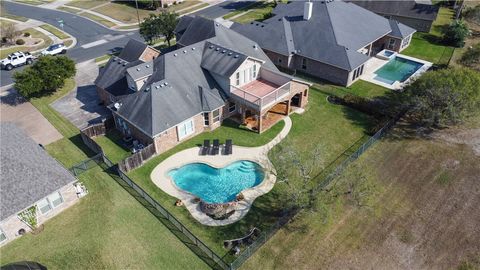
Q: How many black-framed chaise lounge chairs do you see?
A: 3